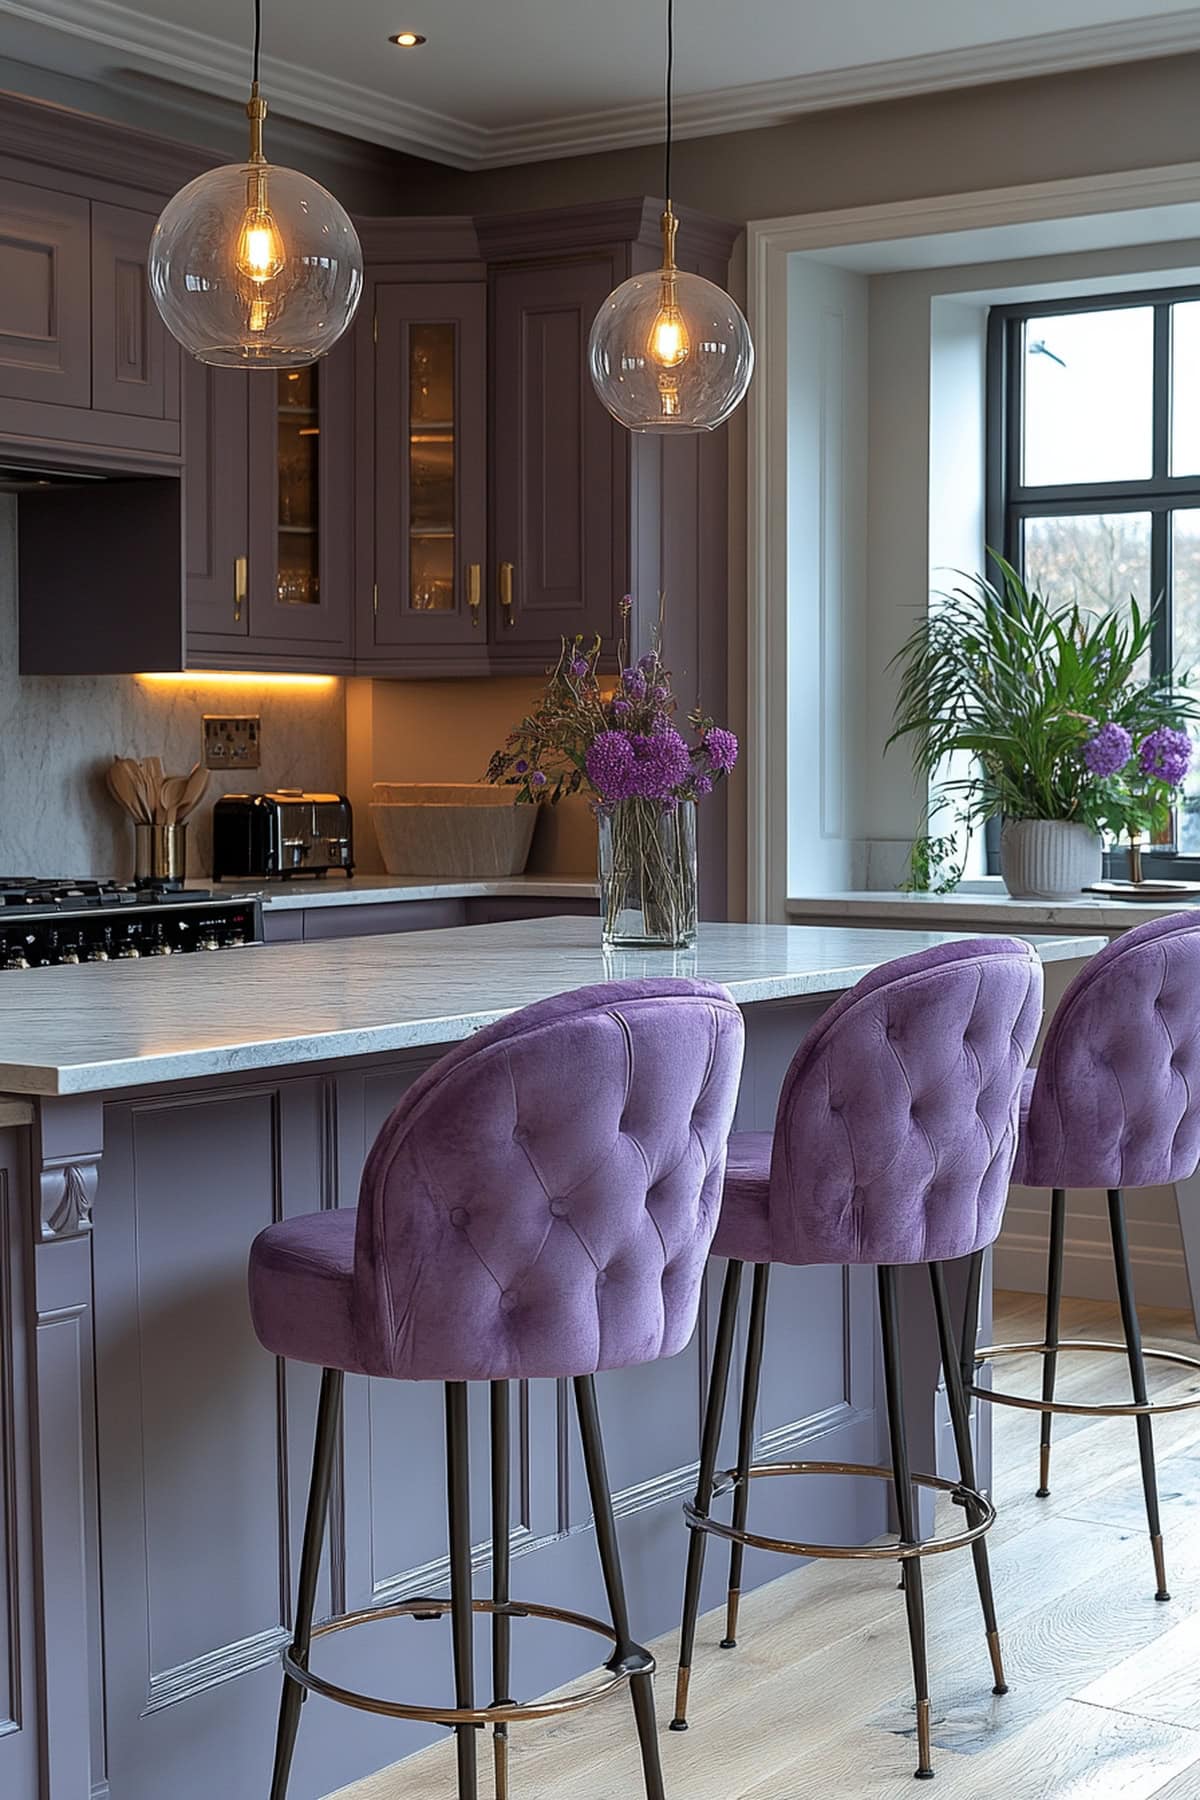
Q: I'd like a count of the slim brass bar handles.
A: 3